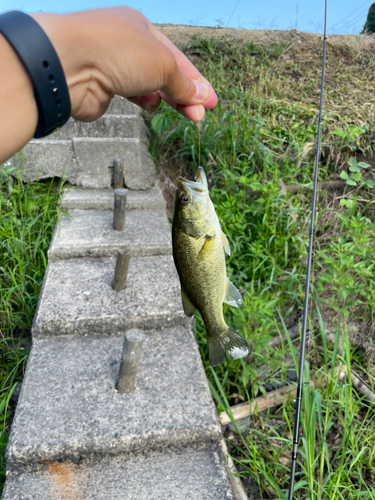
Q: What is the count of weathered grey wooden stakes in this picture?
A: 4